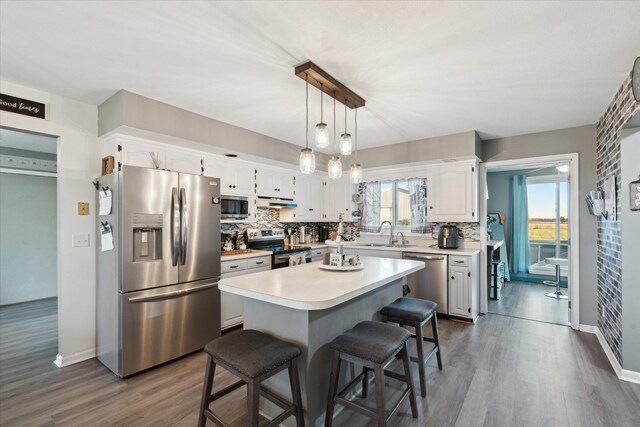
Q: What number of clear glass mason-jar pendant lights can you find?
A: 5